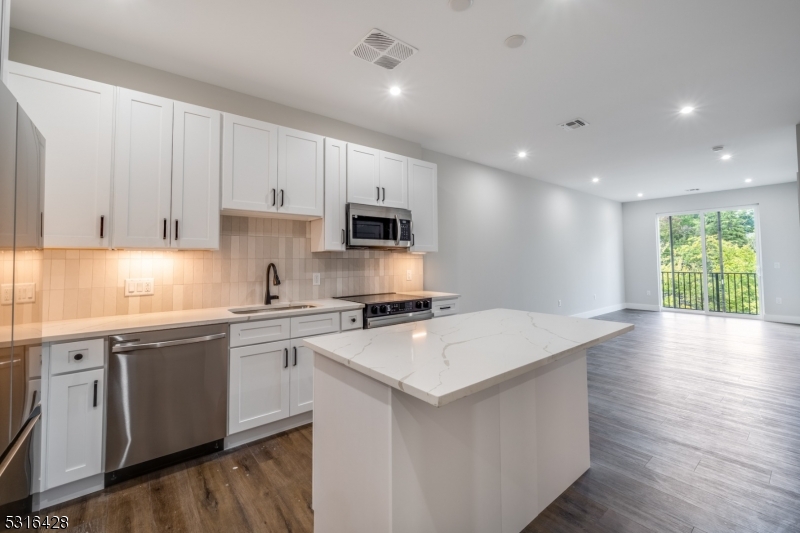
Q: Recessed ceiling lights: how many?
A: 7